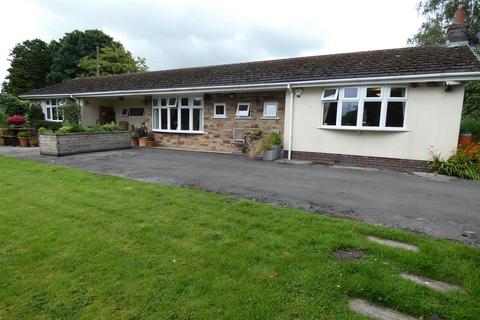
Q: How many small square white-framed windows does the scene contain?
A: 3